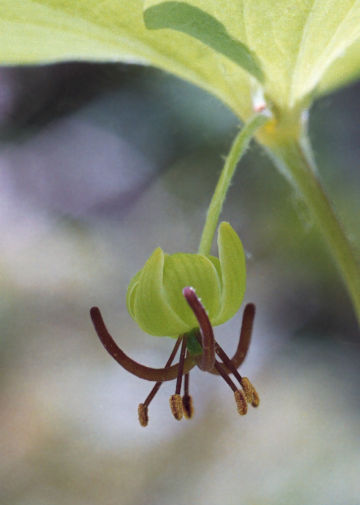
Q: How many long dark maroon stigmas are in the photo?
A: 3